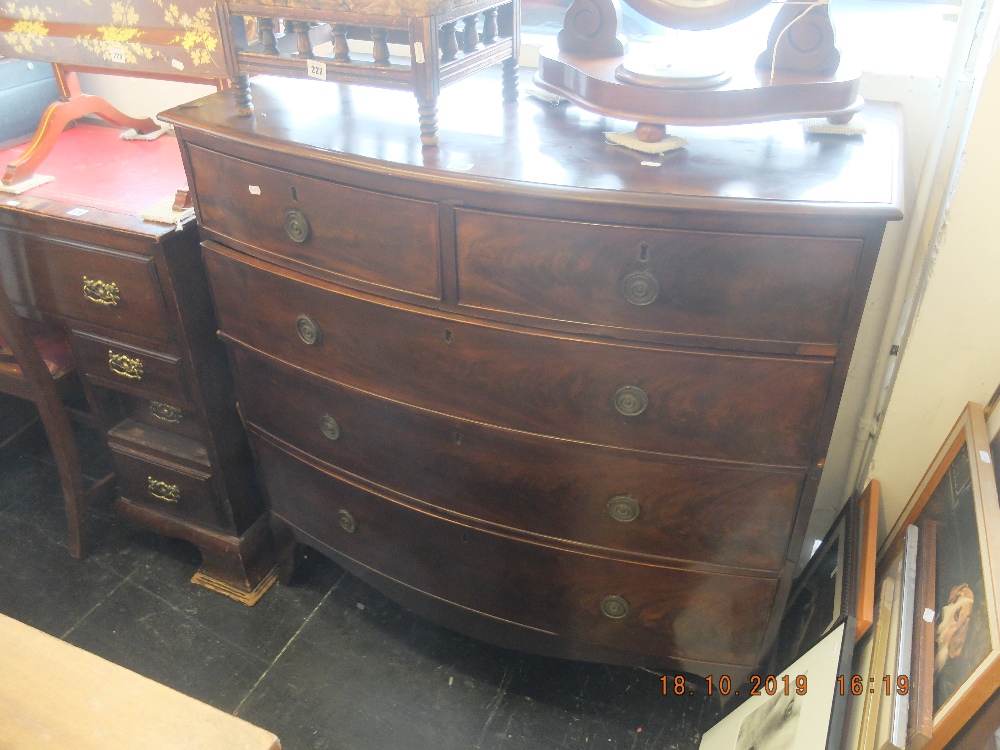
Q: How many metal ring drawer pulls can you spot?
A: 8